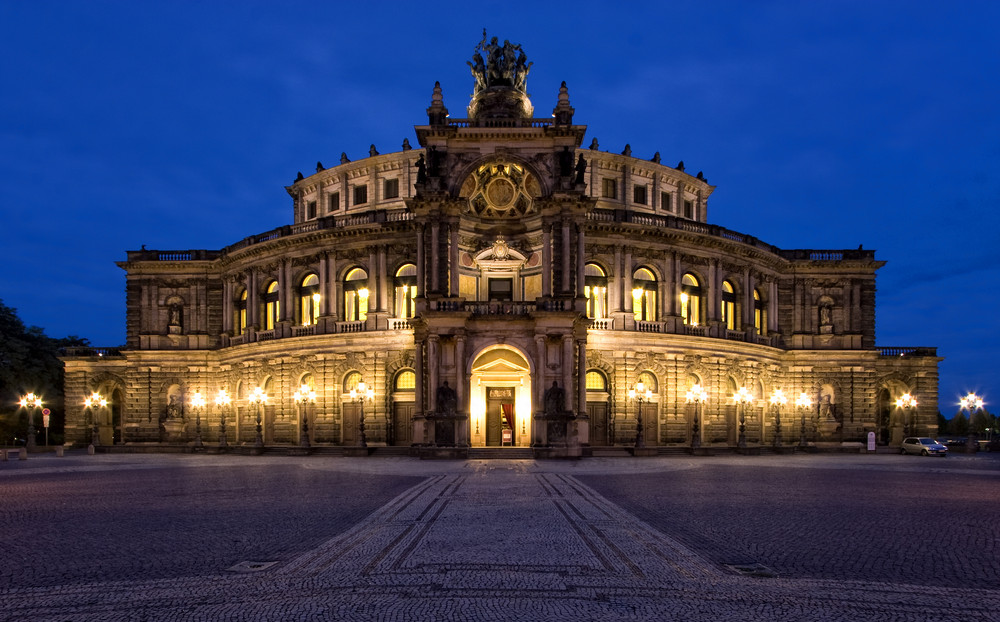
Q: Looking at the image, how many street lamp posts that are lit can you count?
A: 14